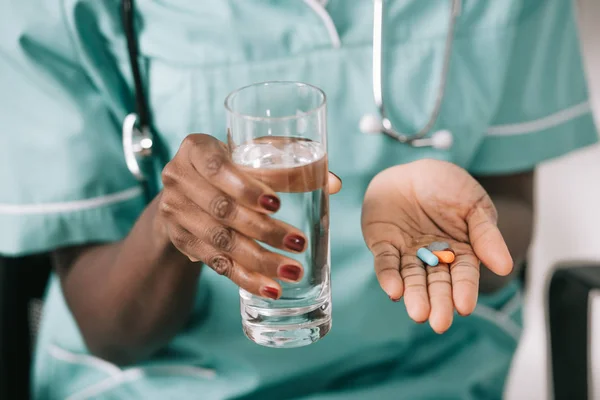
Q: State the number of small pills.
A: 3